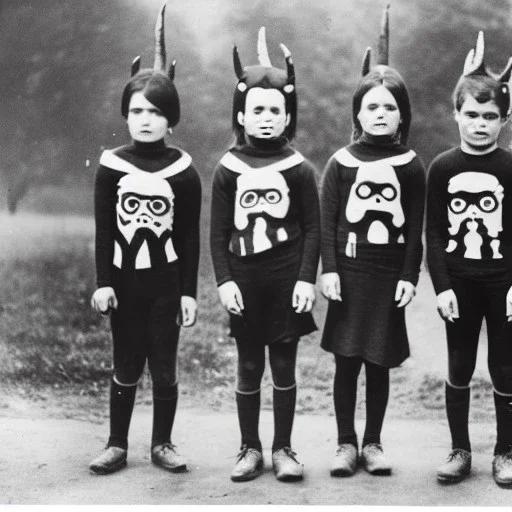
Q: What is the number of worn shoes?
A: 8